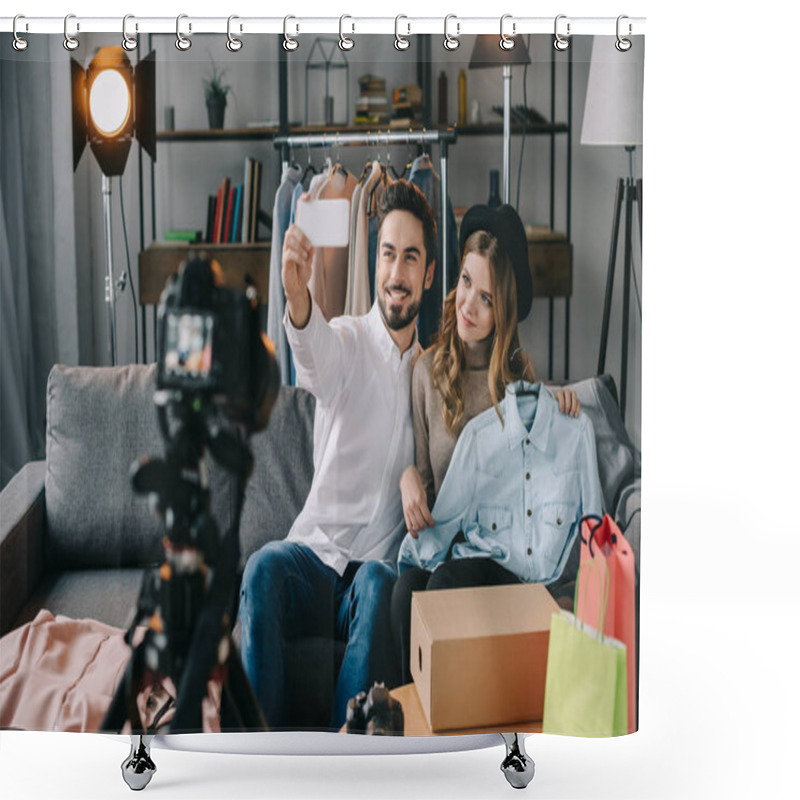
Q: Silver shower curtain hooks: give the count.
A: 12